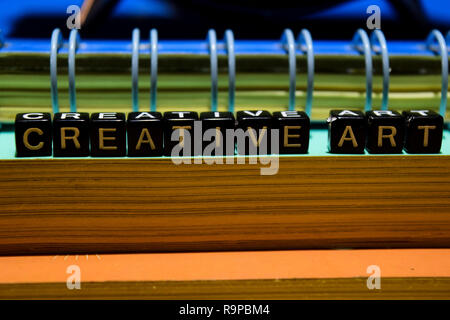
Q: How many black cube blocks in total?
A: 11